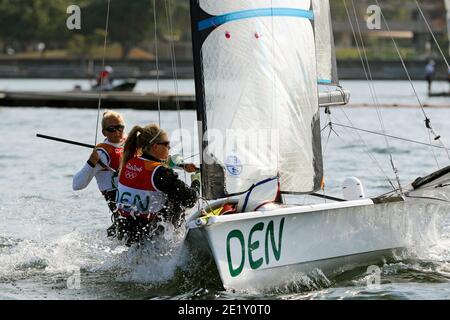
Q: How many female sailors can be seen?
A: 2